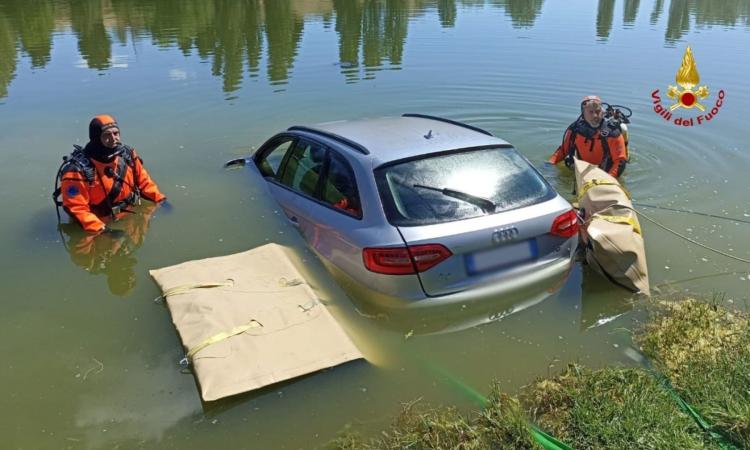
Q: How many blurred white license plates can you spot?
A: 1